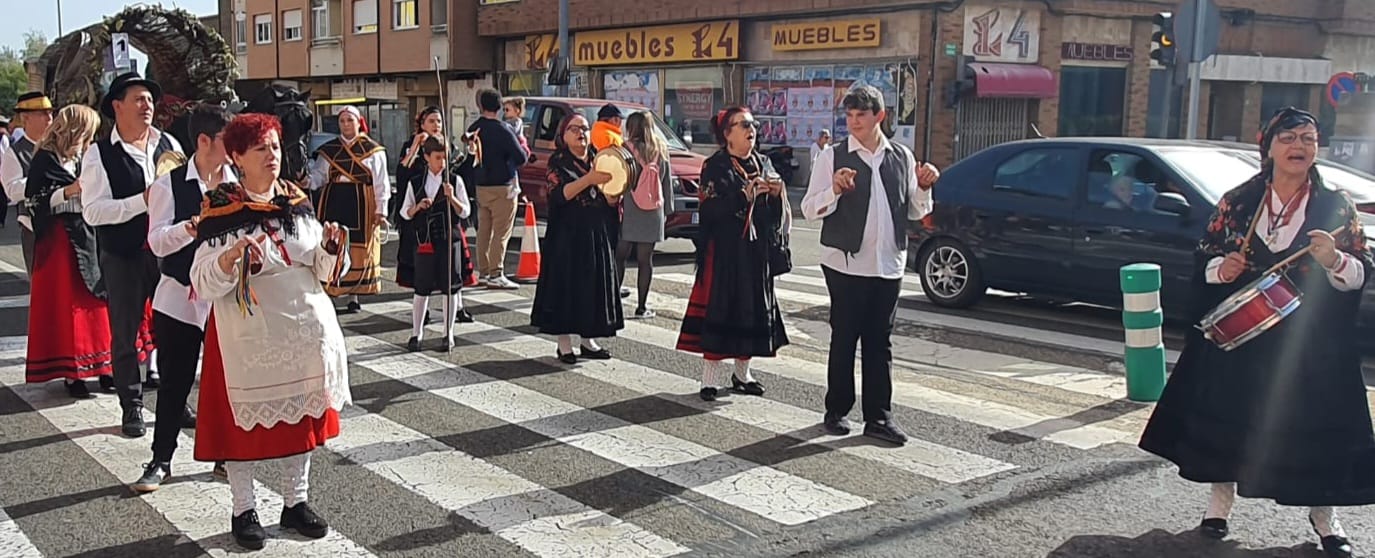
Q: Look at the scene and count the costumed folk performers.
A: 12